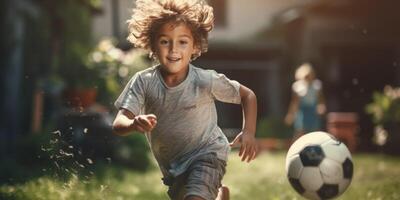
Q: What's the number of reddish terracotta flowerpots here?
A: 2